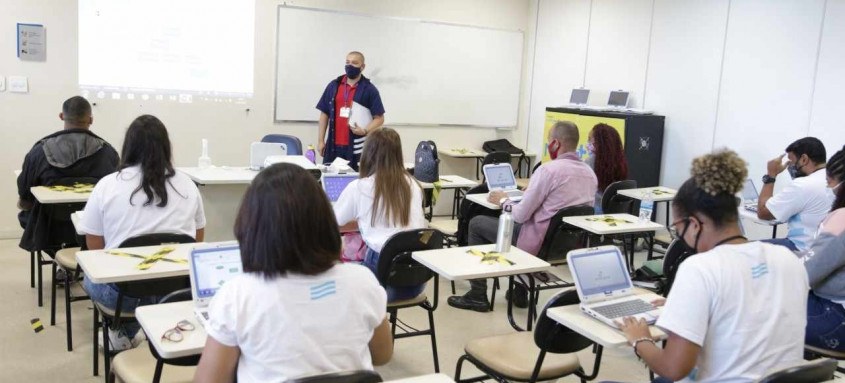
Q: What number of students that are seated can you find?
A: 9